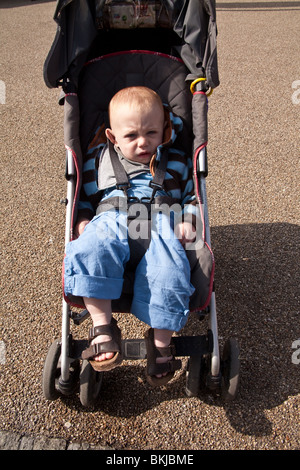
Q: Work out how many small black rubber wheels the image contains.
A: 4